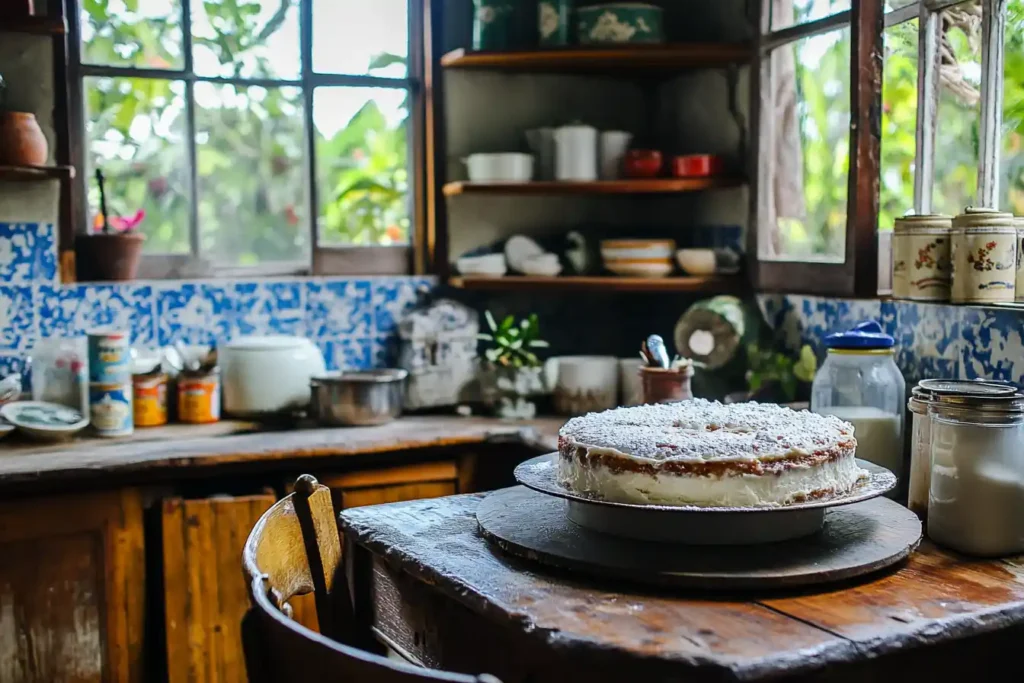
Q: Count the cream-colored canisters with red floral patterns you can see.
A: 2